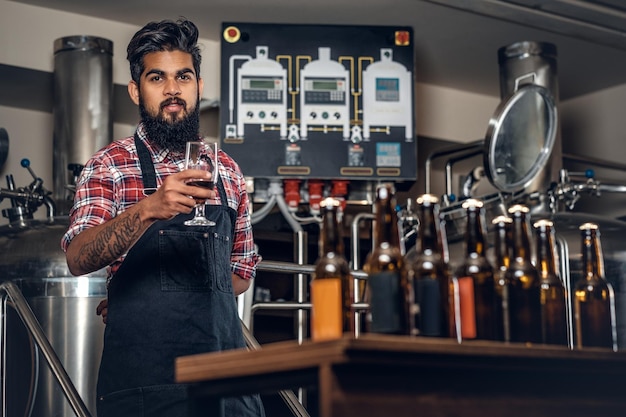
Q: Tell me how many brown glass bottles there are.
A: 8